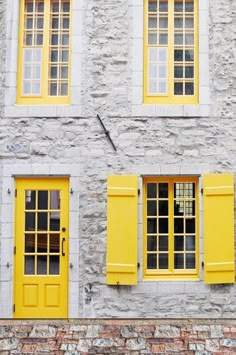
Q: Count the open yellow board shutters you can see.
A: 2